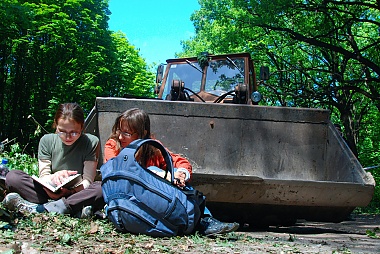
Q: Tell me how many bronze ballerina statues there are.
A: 0